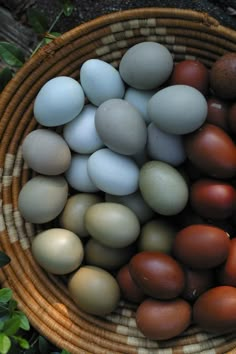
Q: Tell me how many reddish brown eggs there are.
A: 13